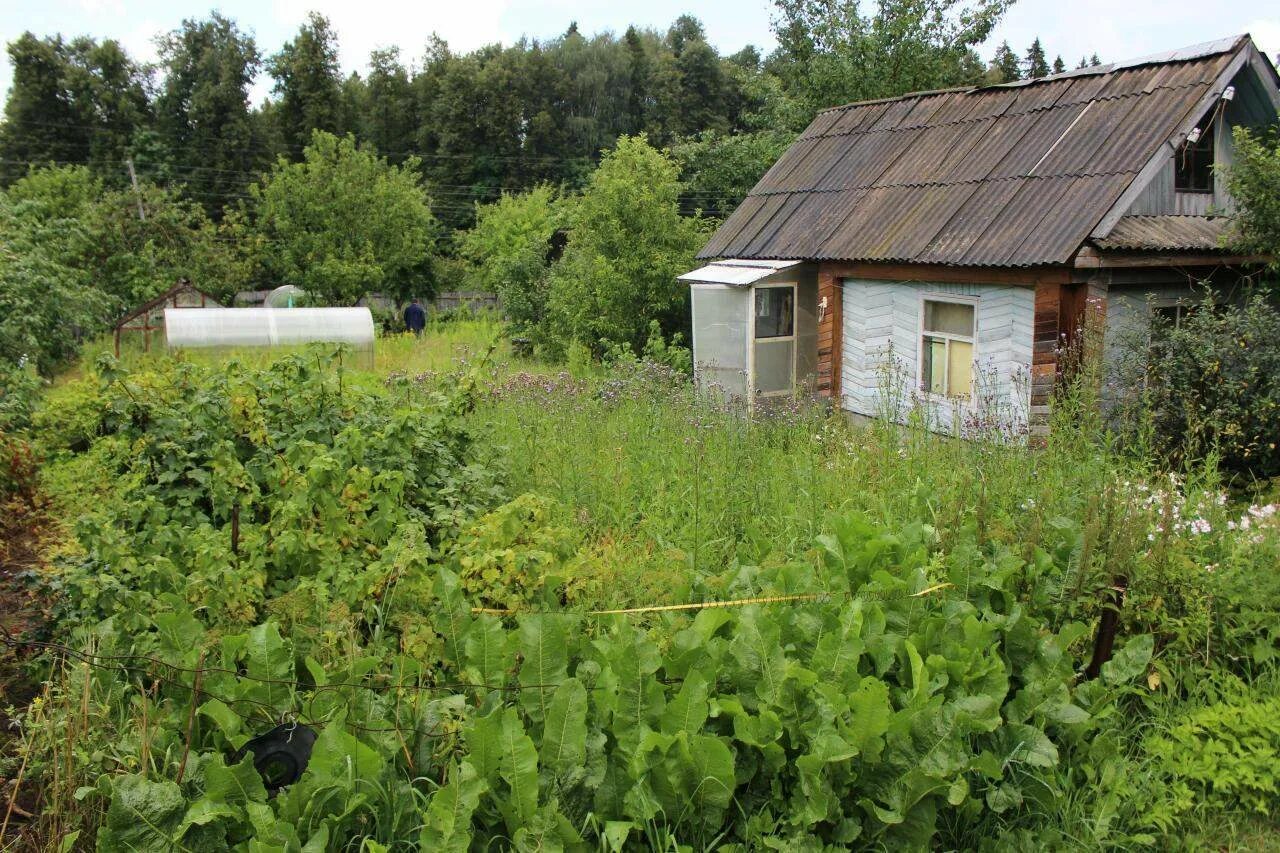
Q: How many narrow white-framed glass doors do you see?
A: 1